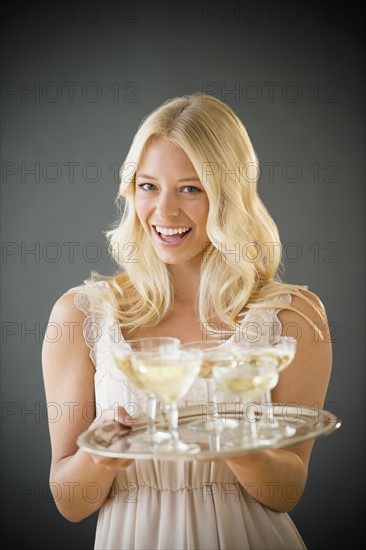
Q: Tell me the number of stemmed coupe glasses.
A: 5